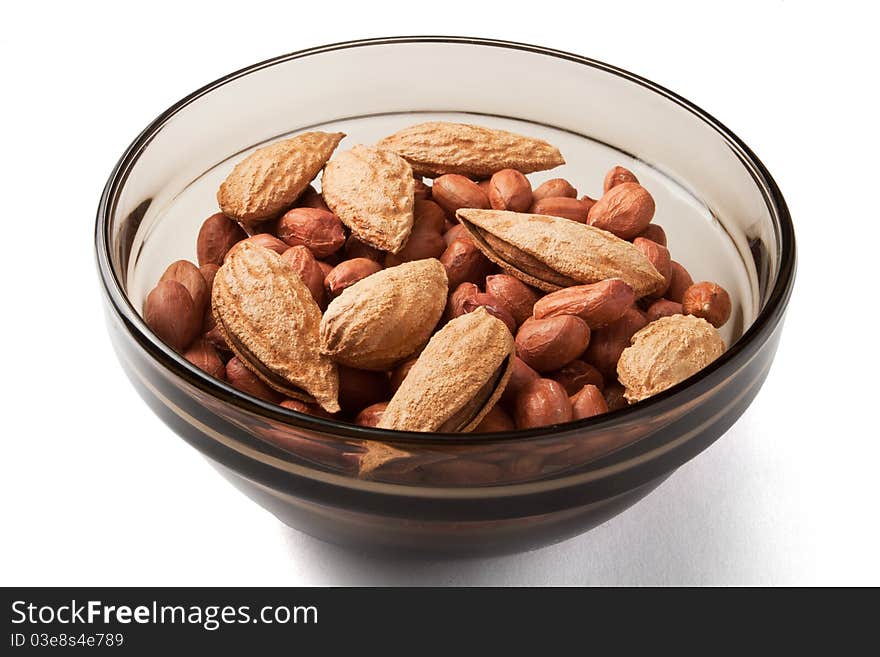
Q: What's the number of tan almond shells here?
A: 8